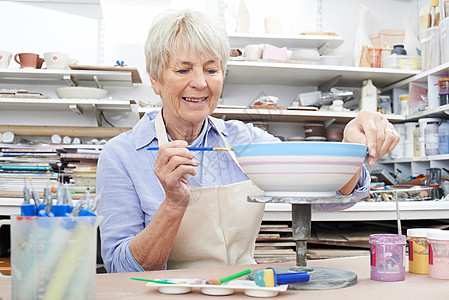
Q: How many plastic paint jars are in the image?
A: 3